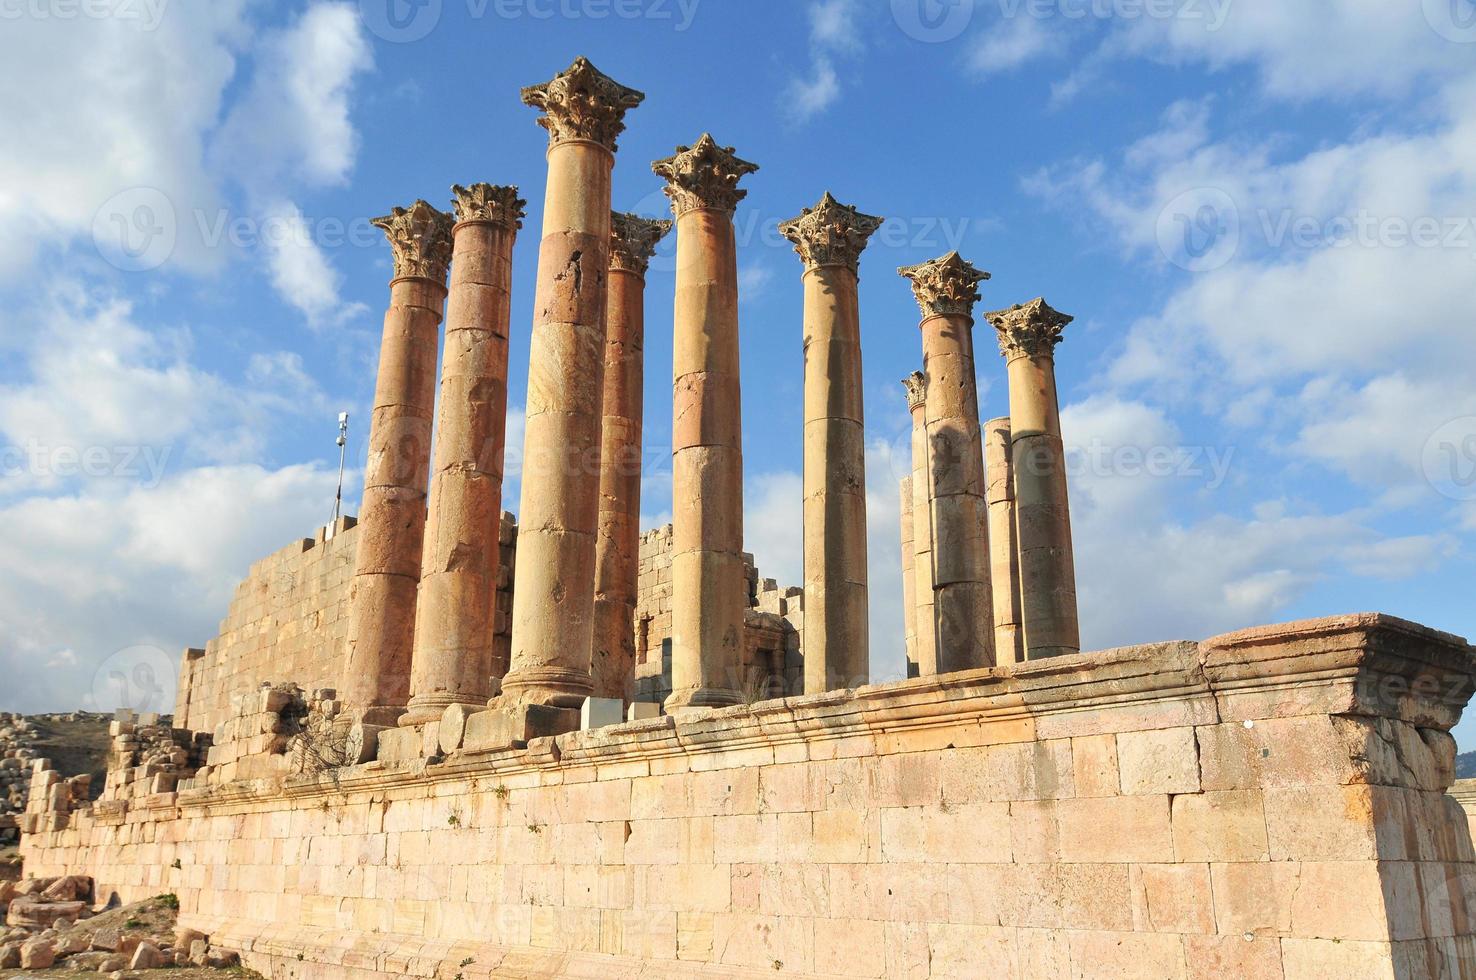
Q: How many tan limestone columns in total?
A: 11